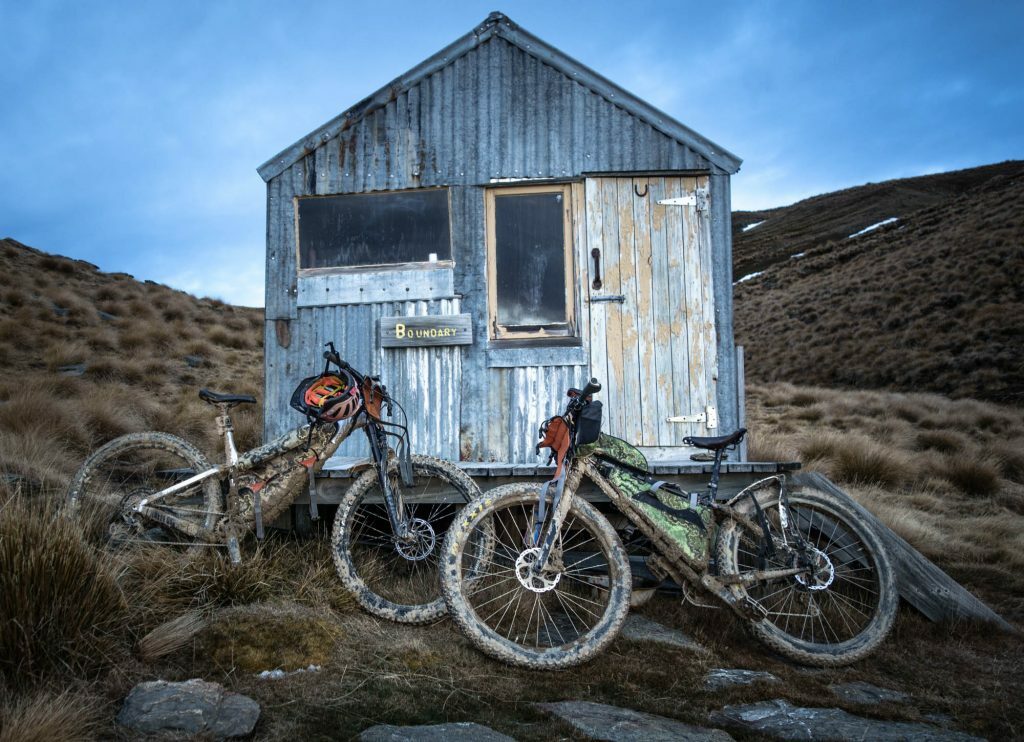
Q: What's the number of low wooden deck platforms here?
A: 1